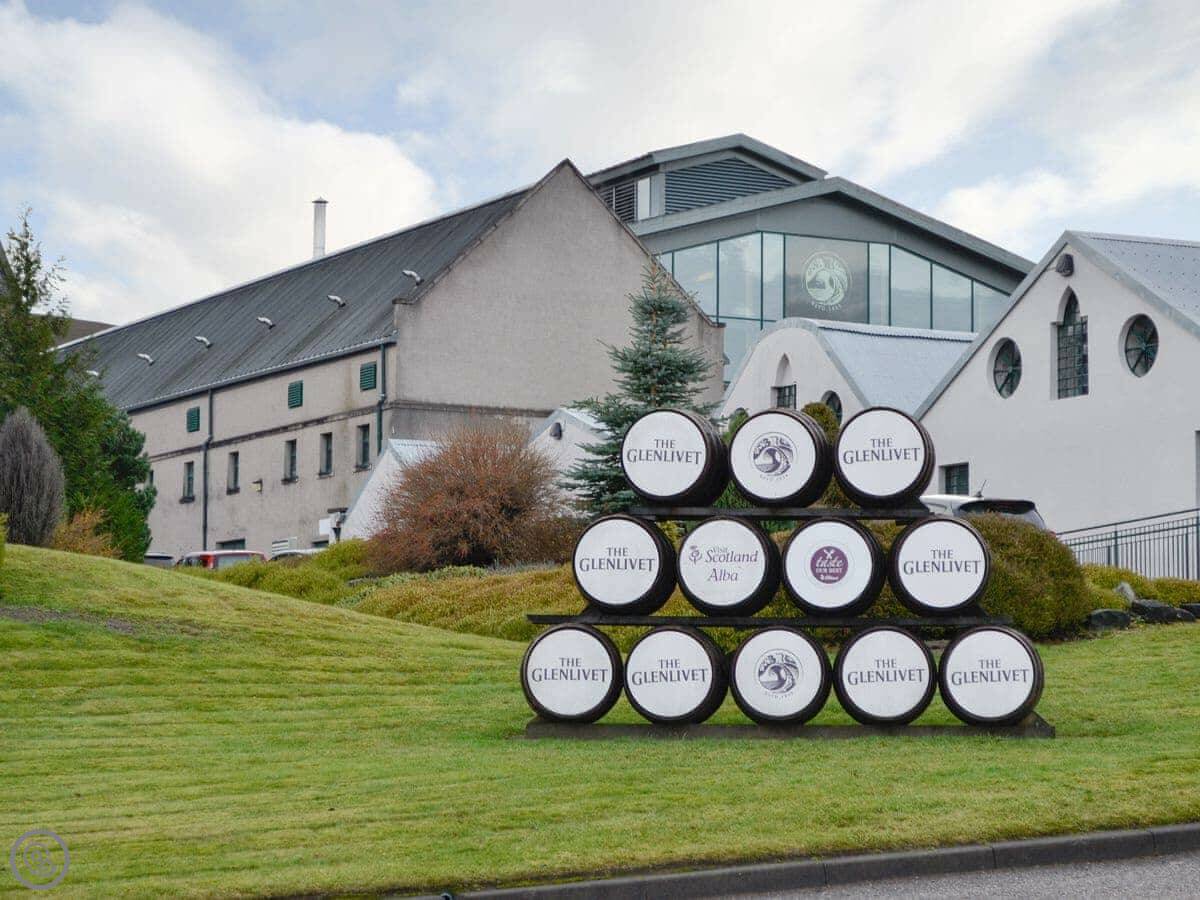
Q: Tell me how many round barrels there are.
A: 12